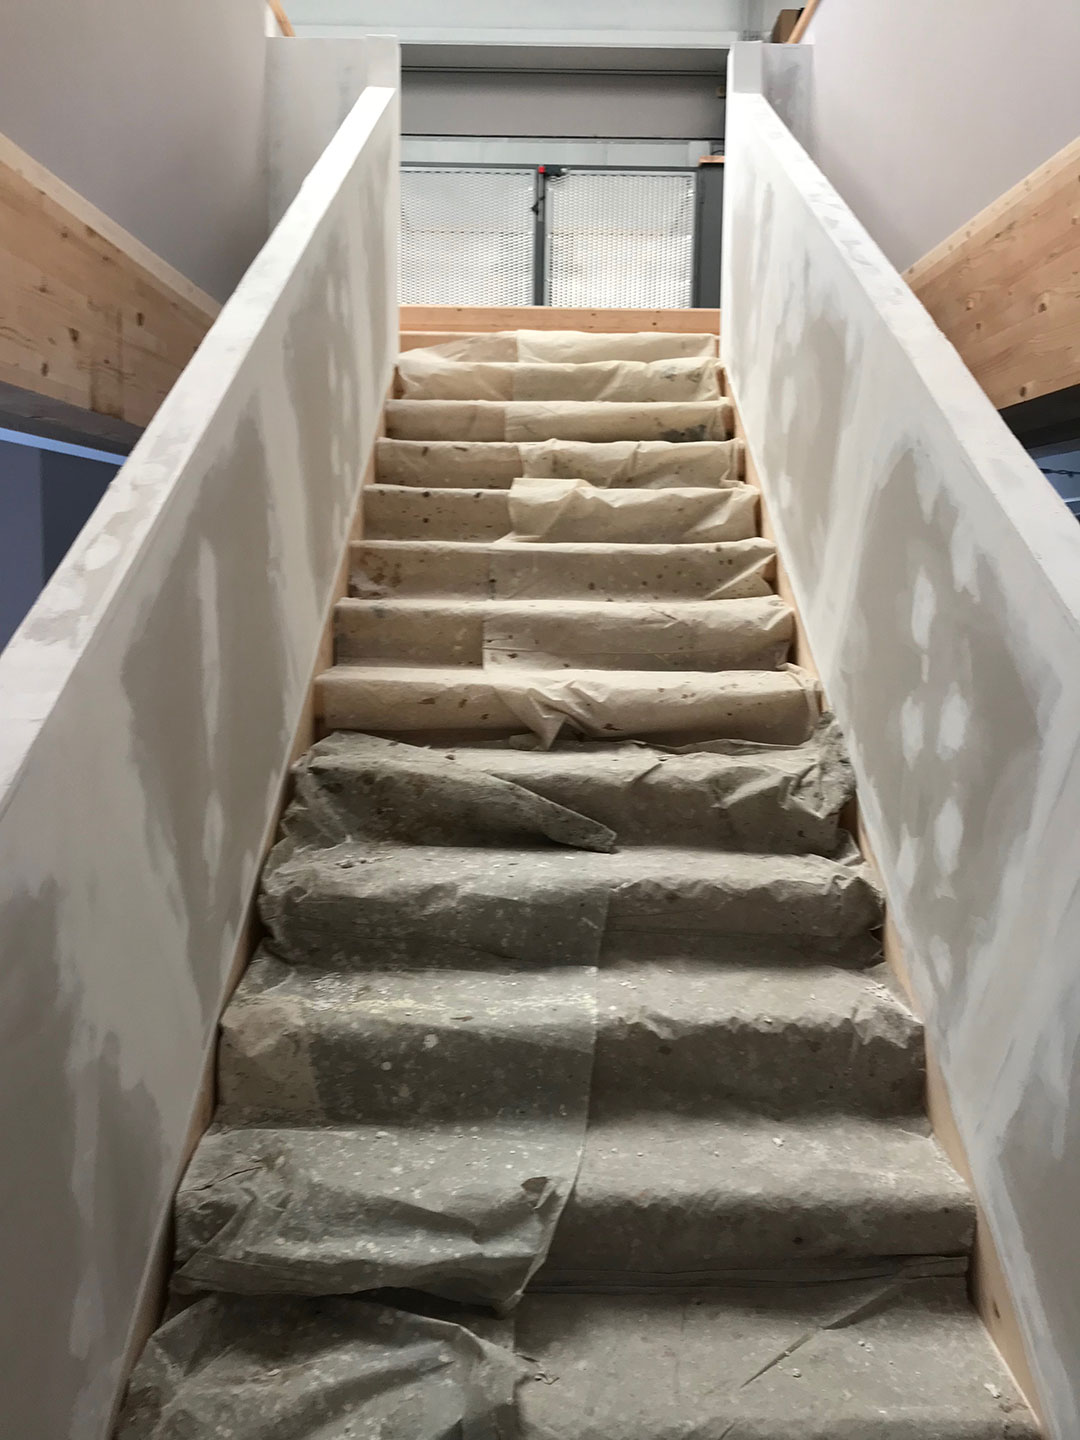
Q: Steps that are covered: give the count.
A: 13